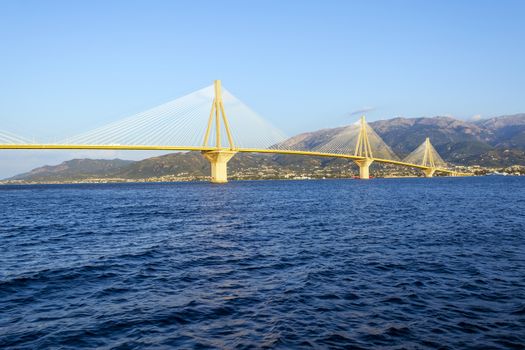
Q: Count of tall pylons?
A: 3